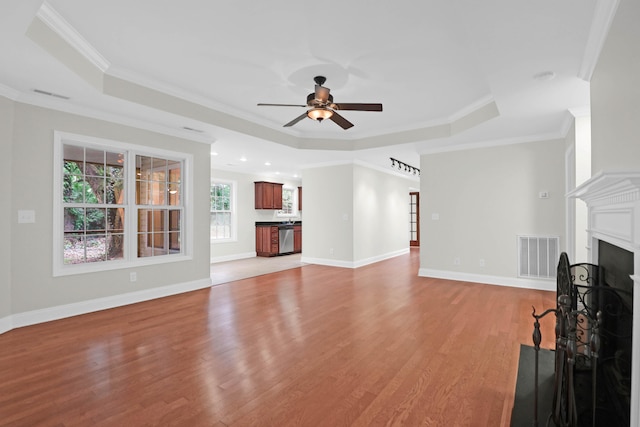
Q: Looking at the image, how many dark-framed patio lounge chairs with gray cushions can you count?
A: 0